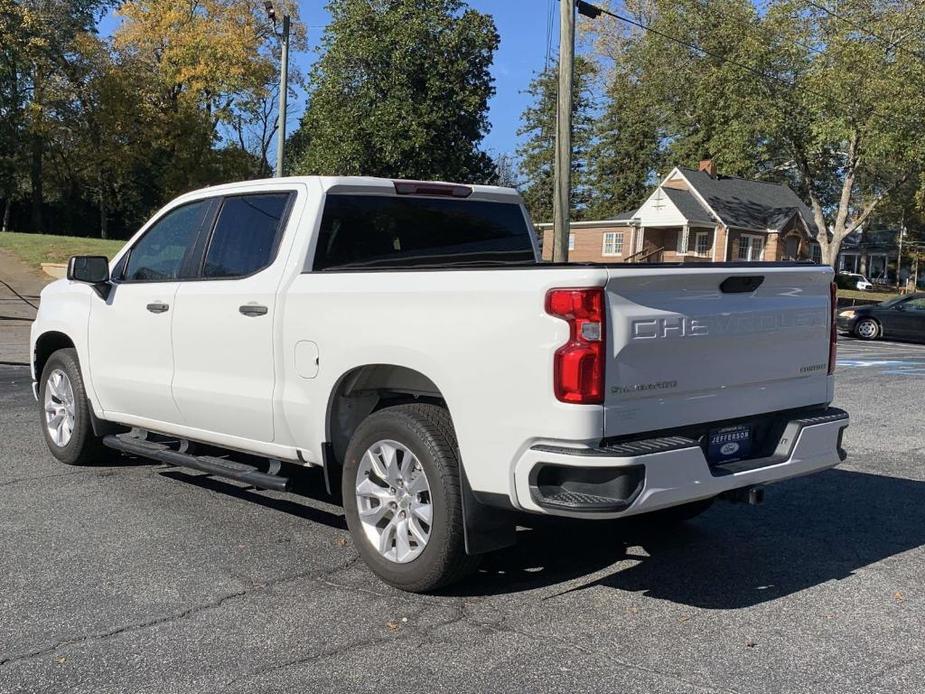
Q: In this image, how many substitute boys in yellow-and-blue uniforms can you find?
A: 0